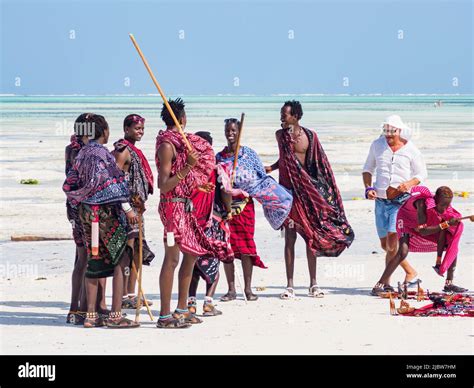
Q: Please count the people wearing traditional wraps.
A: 8